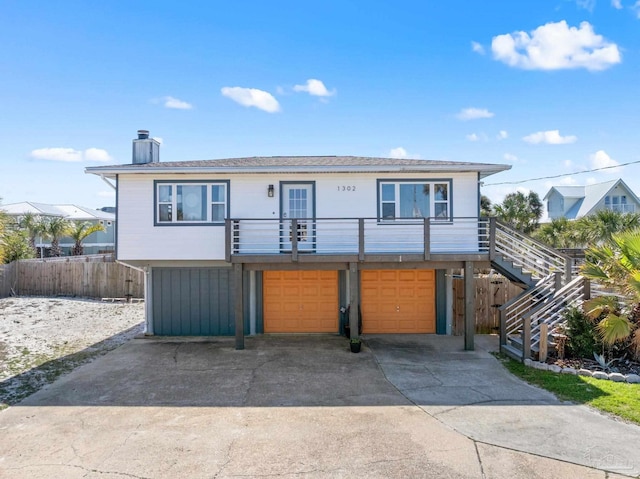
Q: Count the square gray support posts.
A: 3